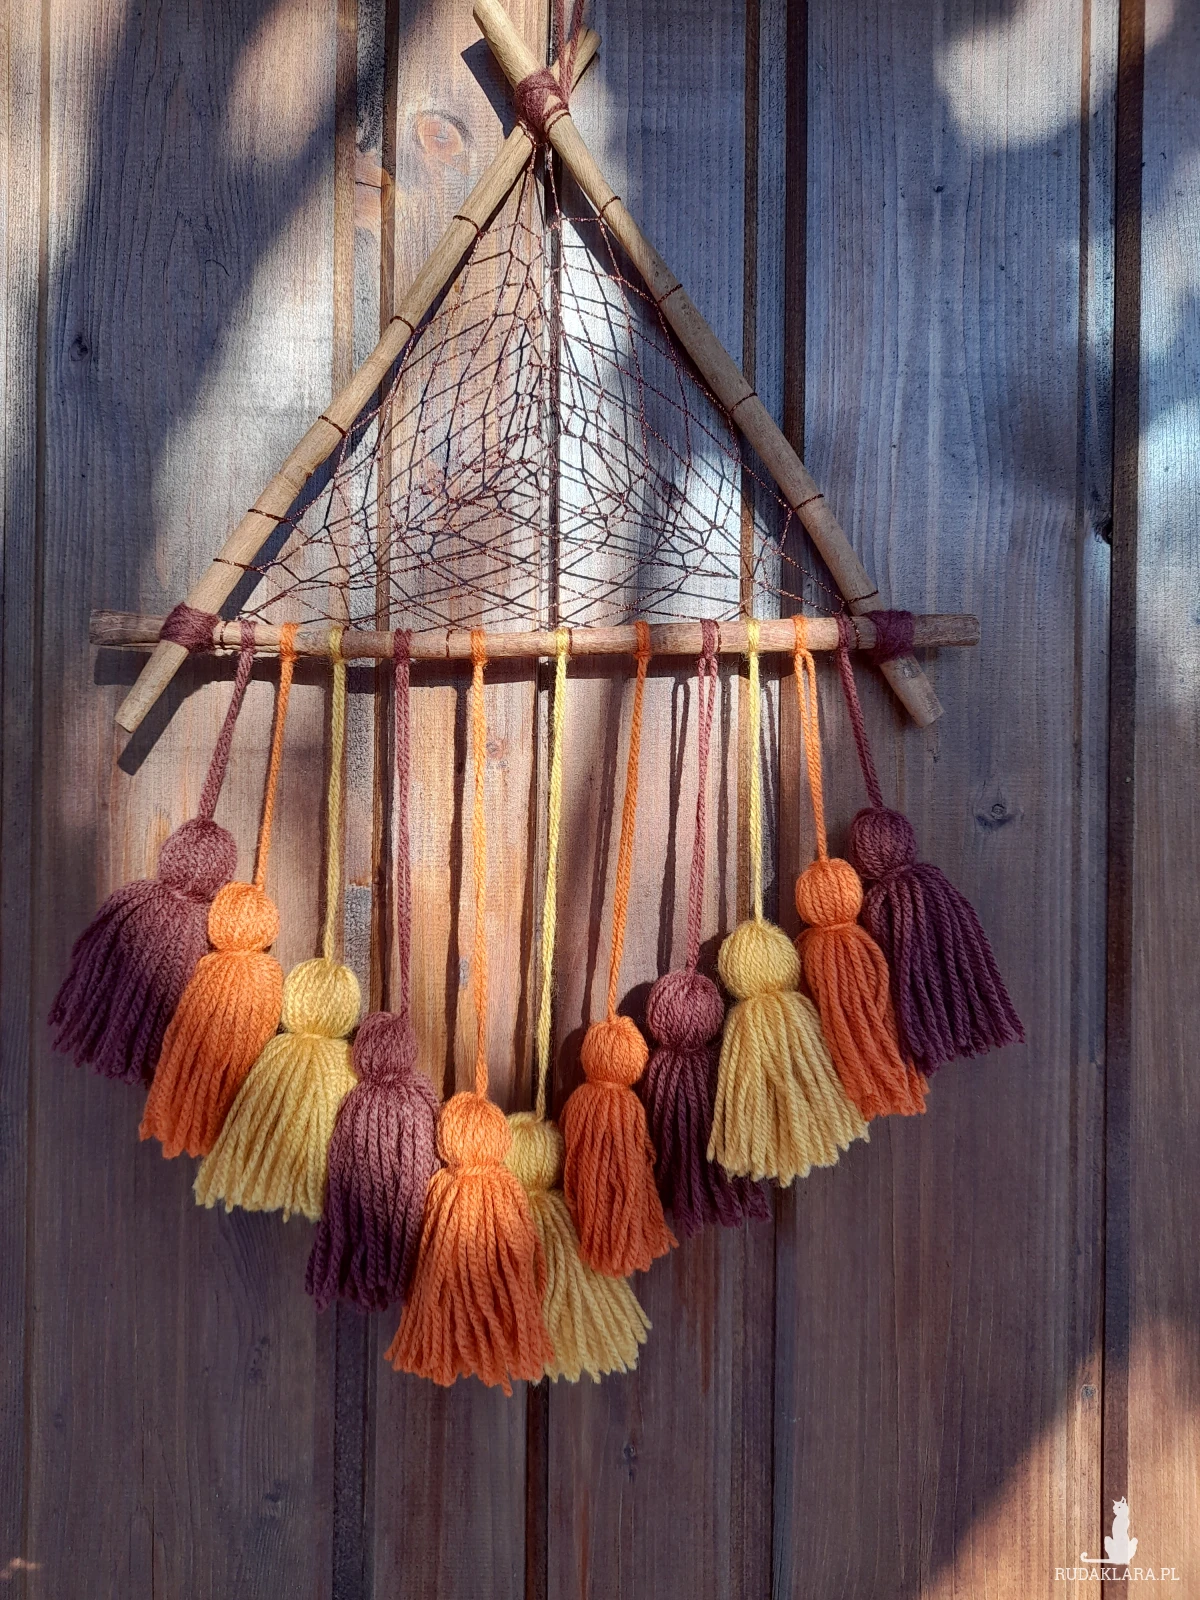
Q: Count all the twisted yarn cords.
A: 11